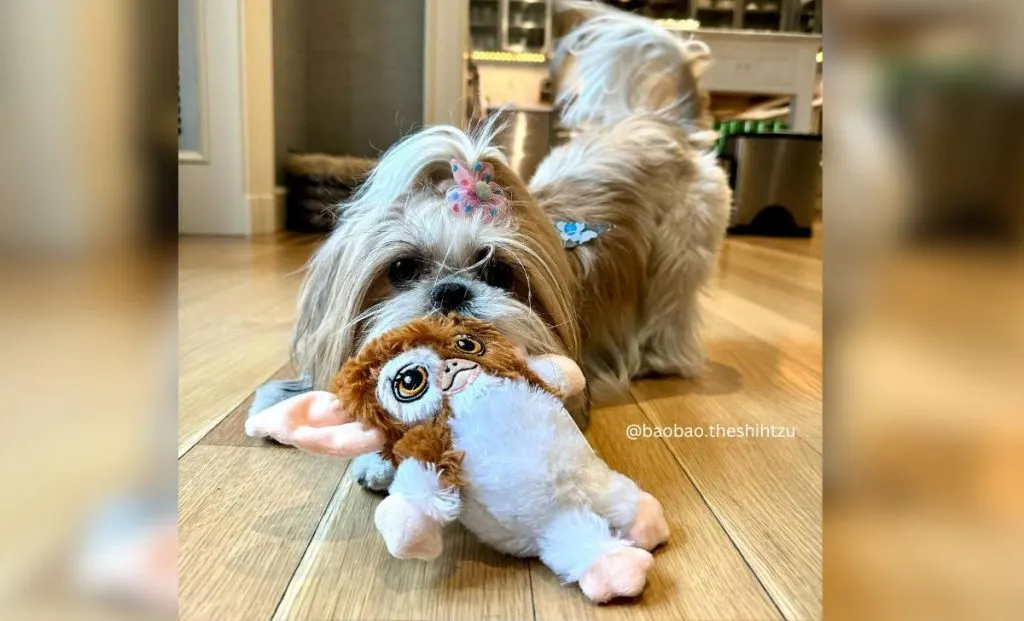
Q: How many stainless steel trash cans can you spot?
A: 1